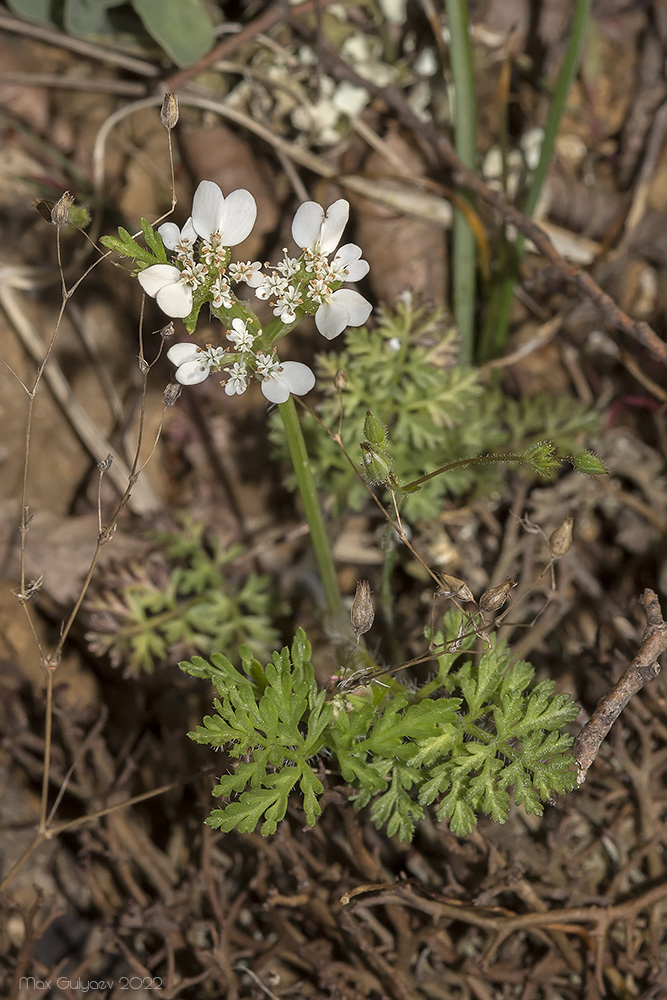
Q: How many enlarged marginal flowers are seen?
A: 8